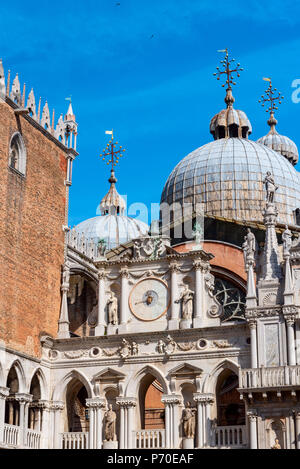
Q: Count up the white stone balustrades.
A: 6